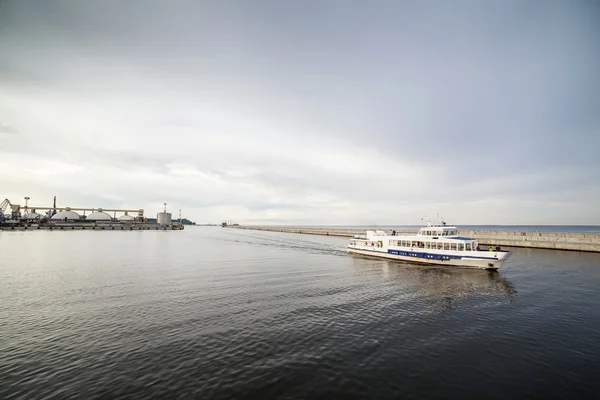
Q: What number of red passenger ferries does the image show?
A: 0